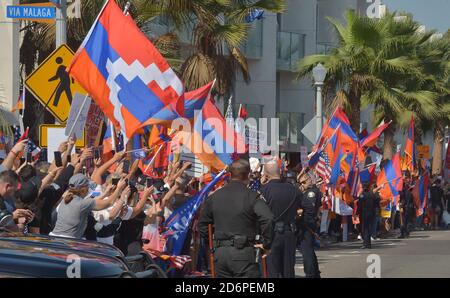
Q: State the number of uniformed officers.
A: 5